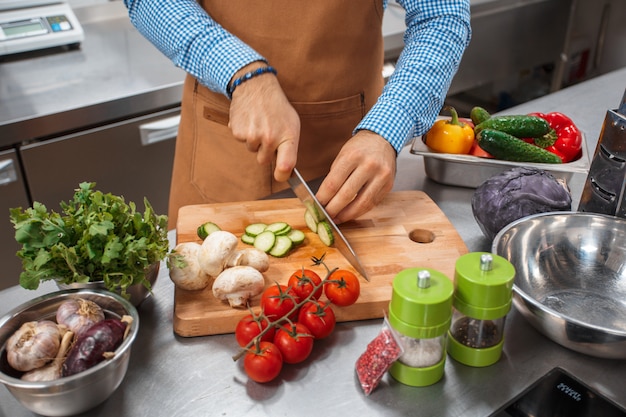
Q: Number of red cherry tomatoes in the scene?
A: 7